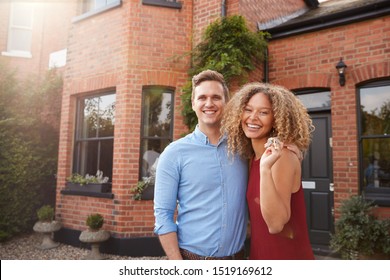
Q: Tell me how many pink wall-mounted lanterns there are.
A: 0